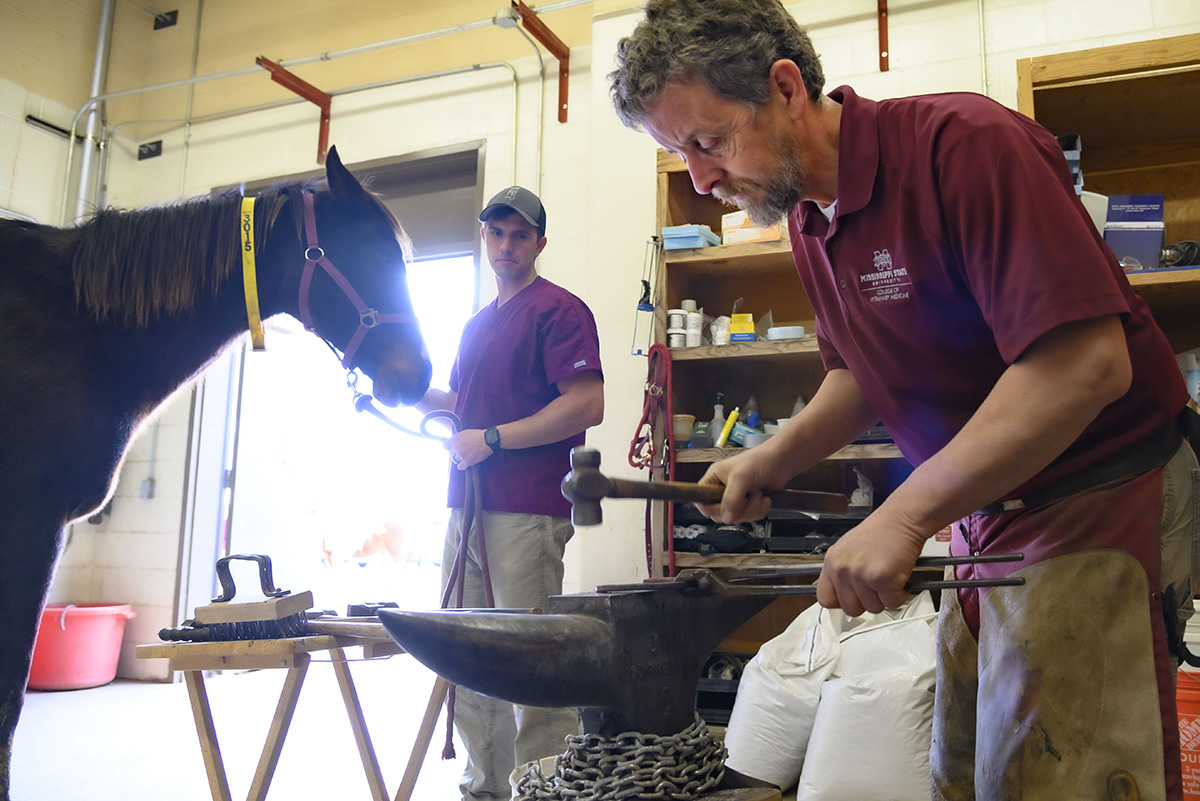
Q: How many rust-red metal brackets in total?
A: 3